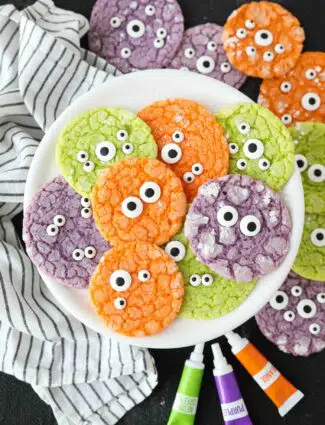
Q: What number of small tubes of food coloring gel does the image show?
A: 3